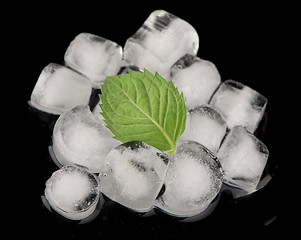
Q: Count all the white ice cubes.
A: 11